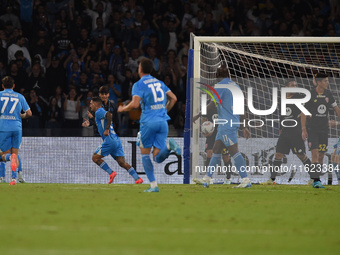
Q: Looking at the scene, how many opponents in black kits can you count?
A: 3